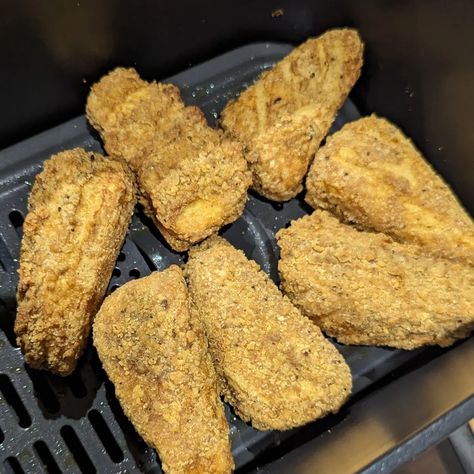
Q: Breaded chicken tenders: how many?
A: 7